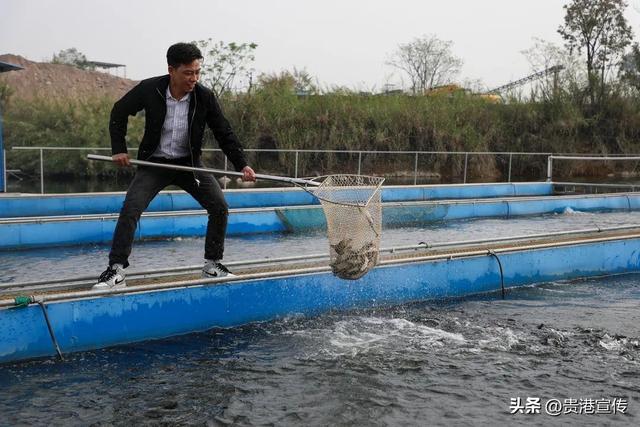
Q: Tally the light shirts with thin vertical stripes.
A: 1